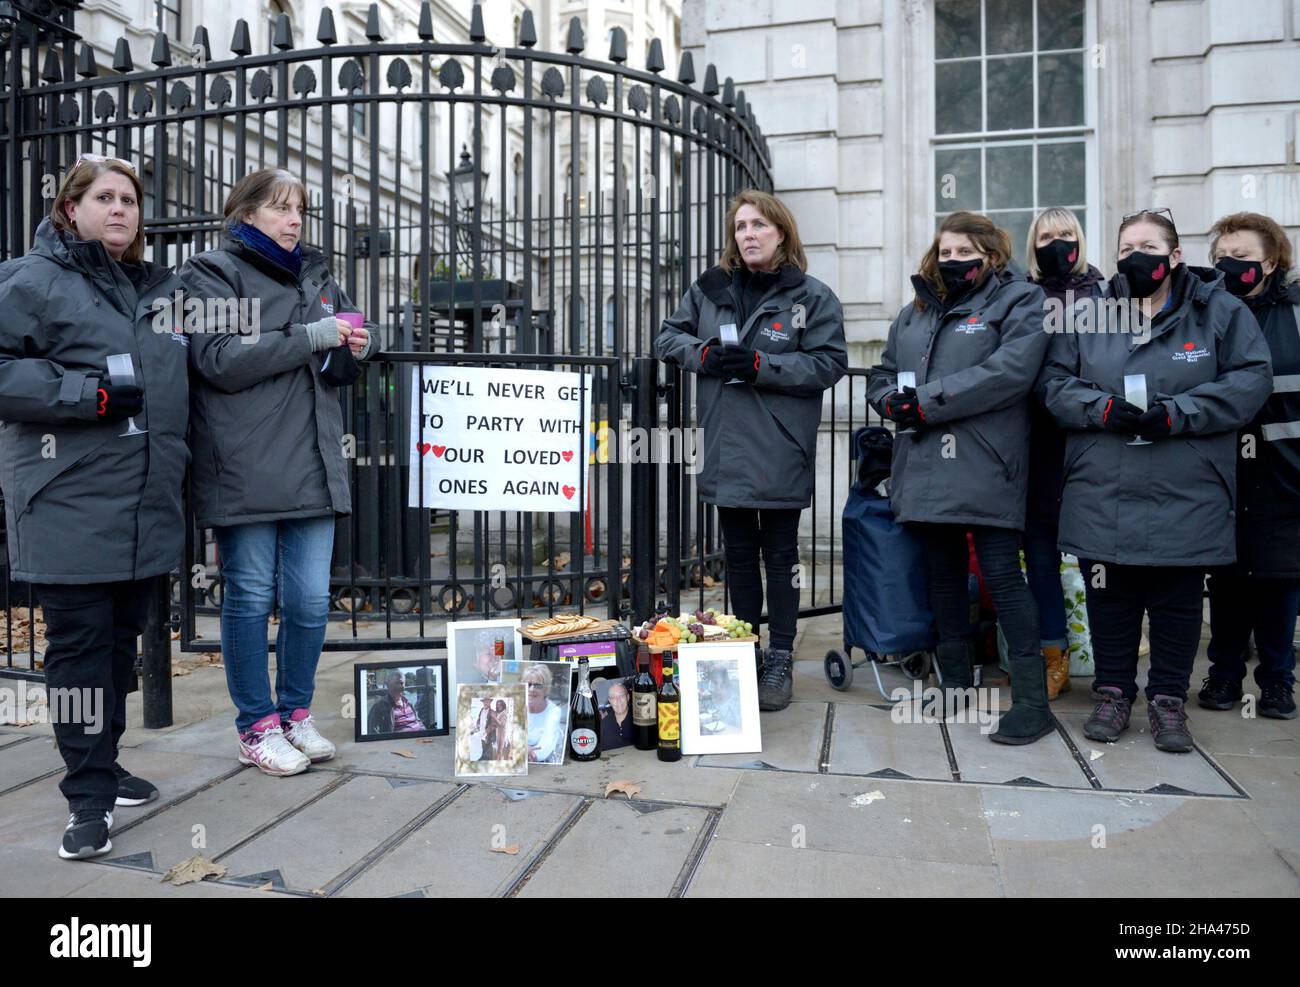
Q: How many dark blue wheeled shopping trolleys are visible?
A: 1